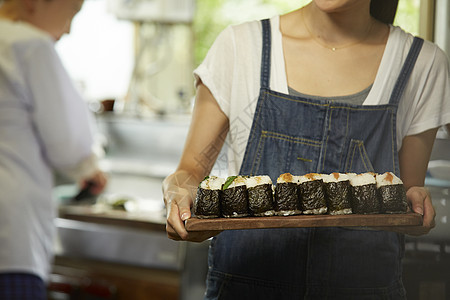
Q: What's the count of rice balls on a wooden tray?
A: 8